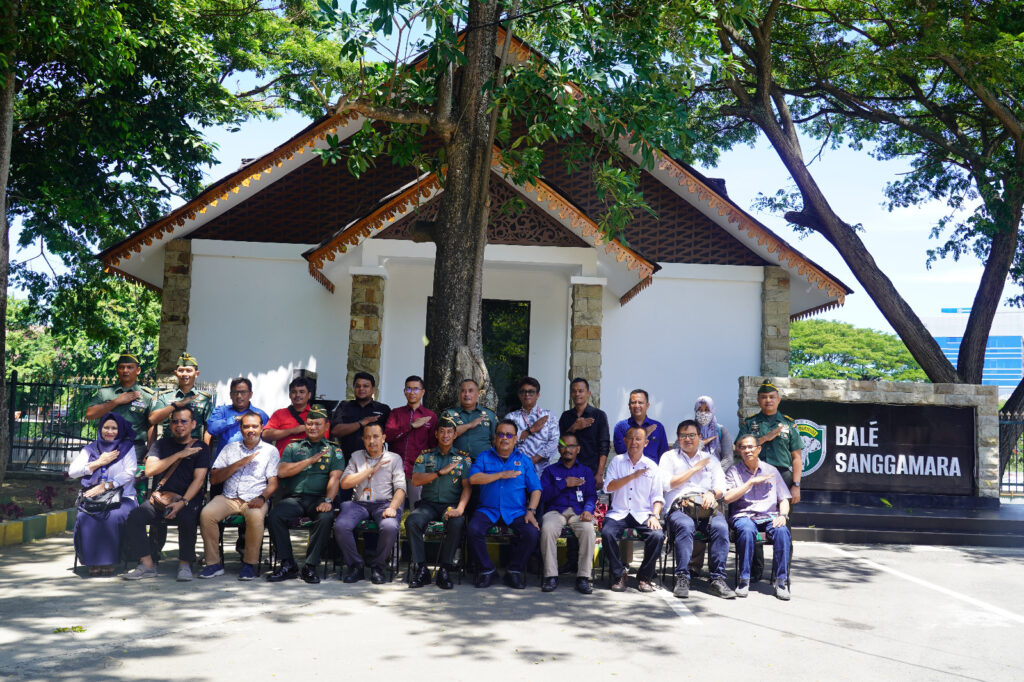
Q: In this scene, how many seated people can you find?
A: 11